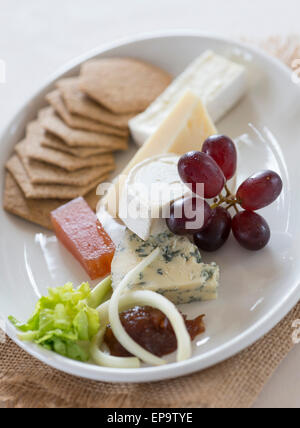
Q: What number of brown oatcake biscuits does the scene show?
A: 9